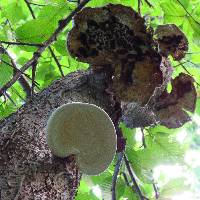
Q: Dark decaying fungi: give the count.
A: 4